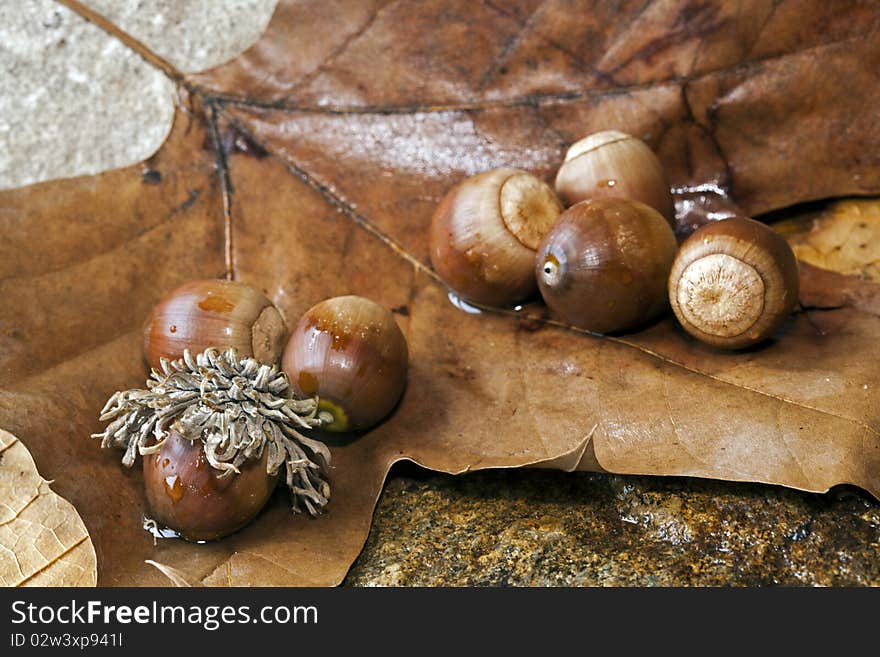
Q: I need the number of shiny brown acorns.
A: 7